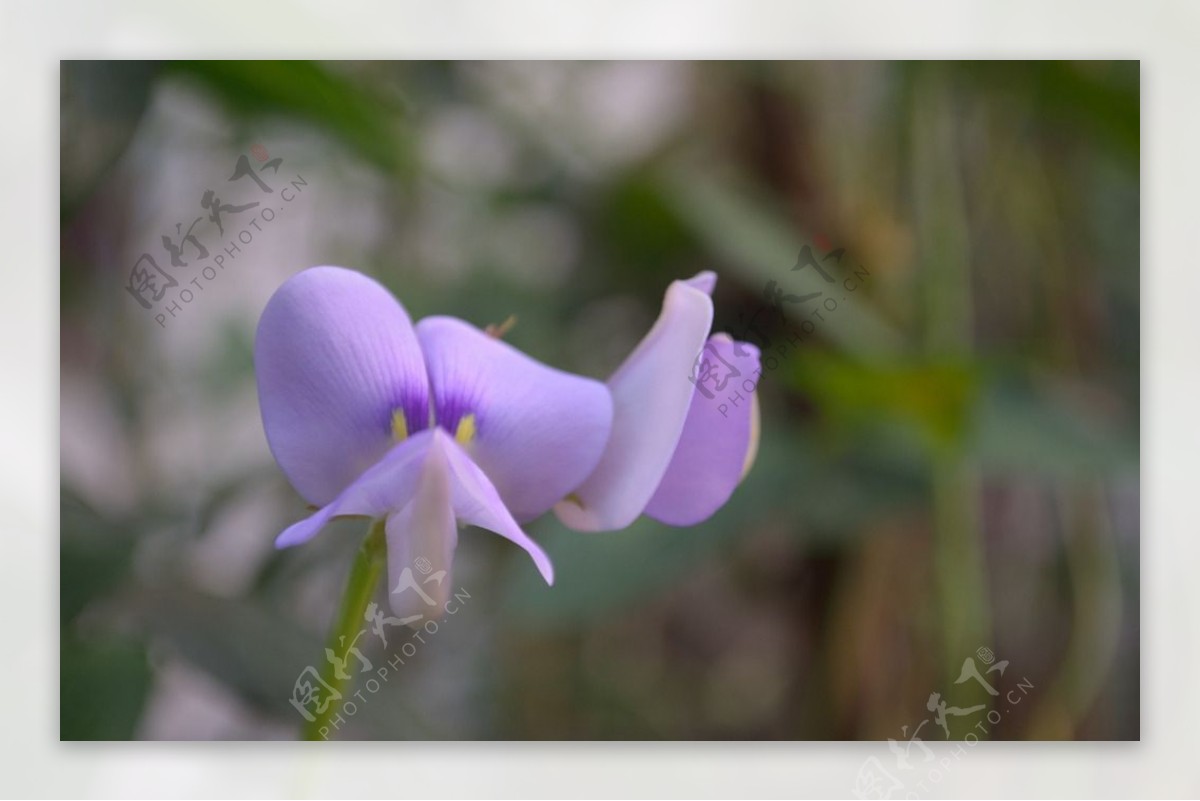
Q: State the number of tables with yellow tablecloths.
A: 0